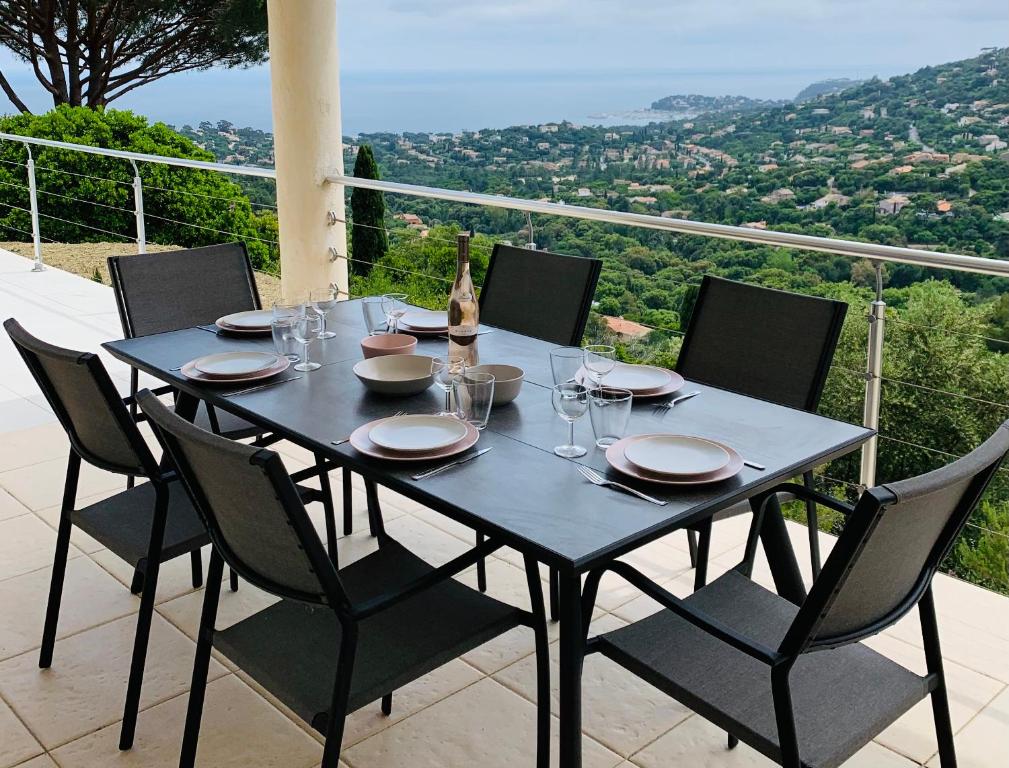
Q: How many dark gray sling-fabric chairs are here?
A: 6